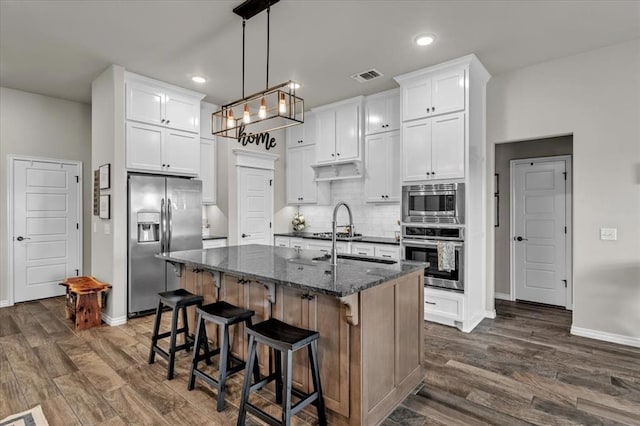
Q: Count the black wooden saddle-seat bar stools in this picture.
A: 3